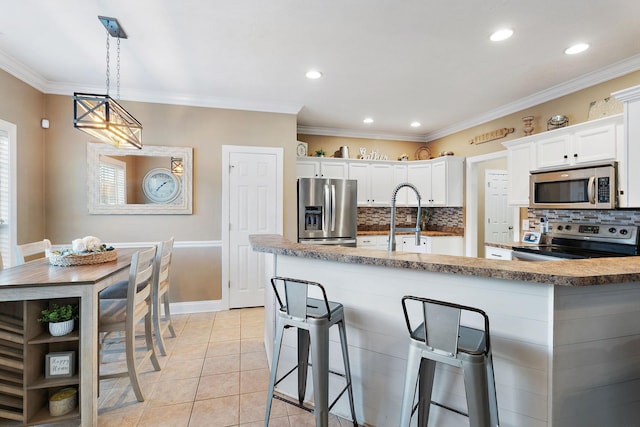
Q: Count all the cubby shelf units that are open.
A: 3